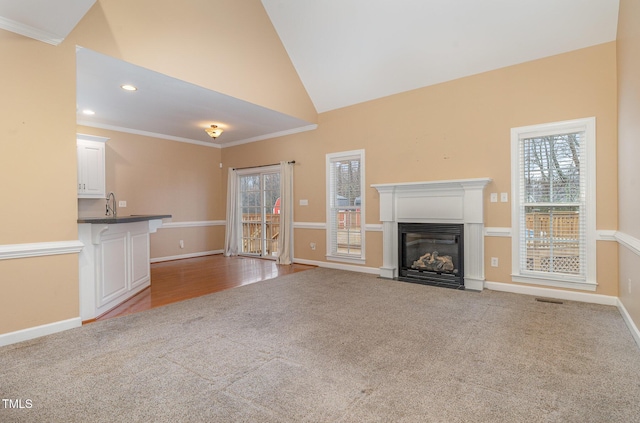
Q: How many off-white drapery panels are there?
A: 2